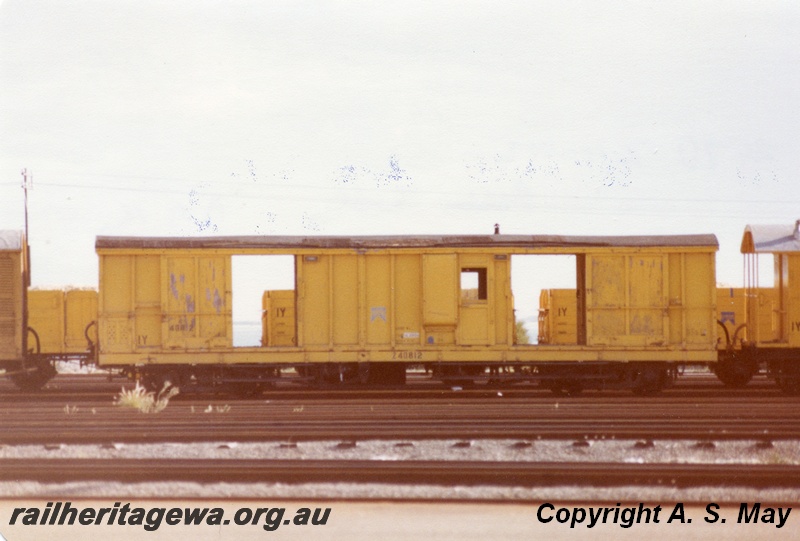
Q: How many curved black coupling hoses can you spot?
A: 4